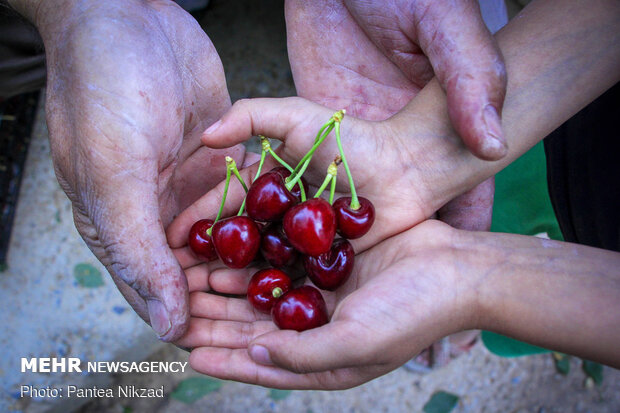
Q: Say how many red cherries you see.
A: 10